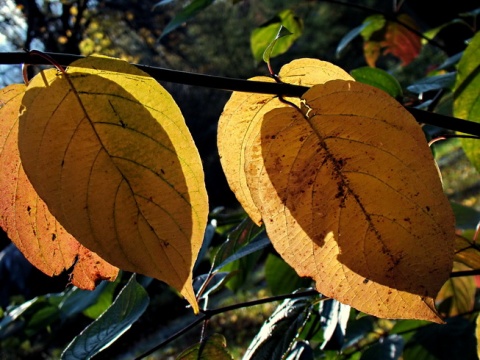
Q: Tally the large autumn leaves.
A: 4